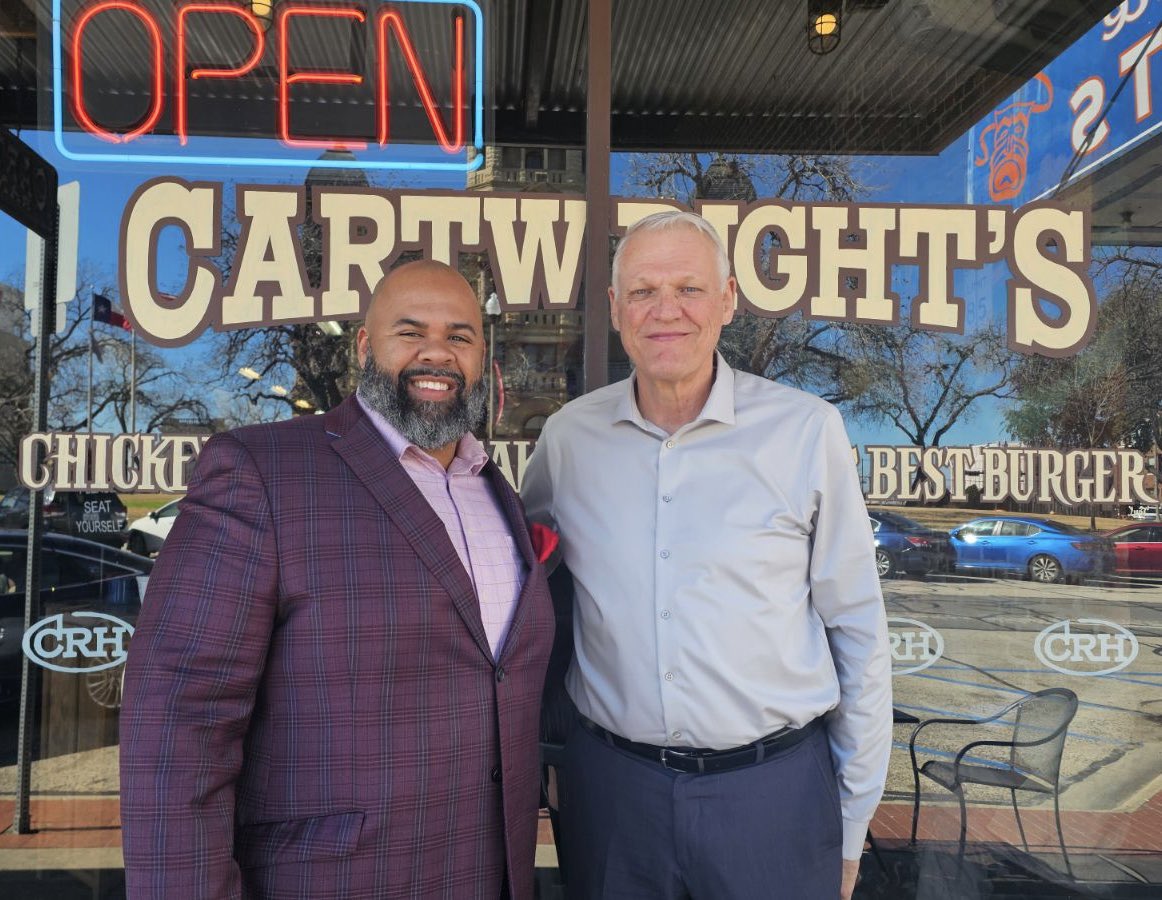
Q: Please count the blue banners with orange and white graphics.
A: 1